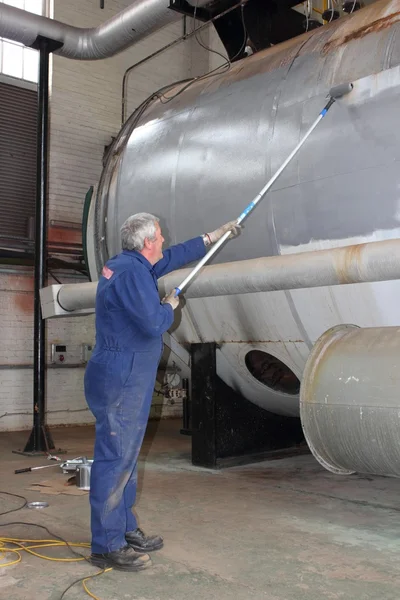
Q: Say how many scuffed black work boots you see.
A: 2